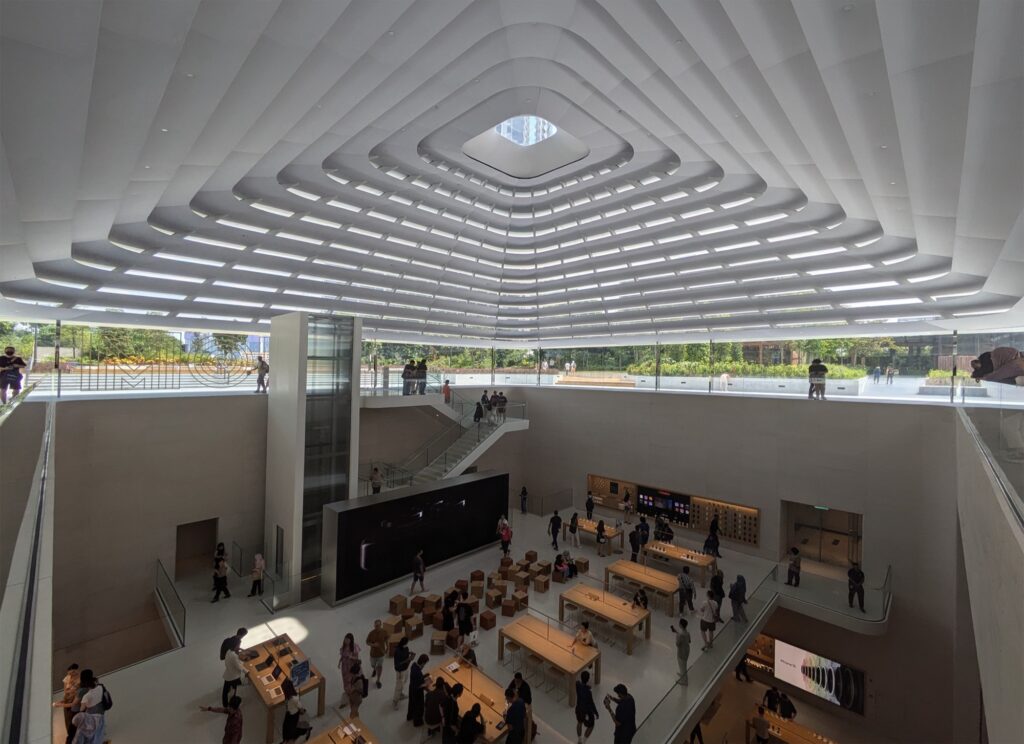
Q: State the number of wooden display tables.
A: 9